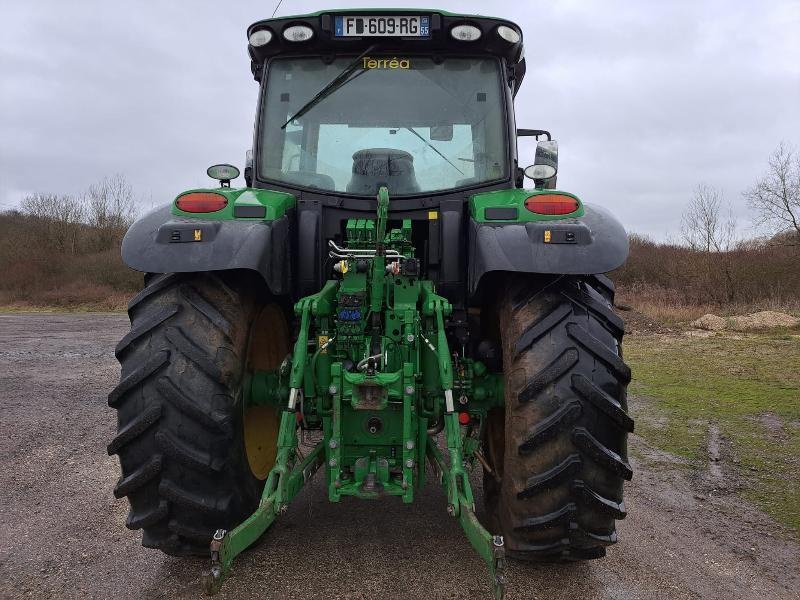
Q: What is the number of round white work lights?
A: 6